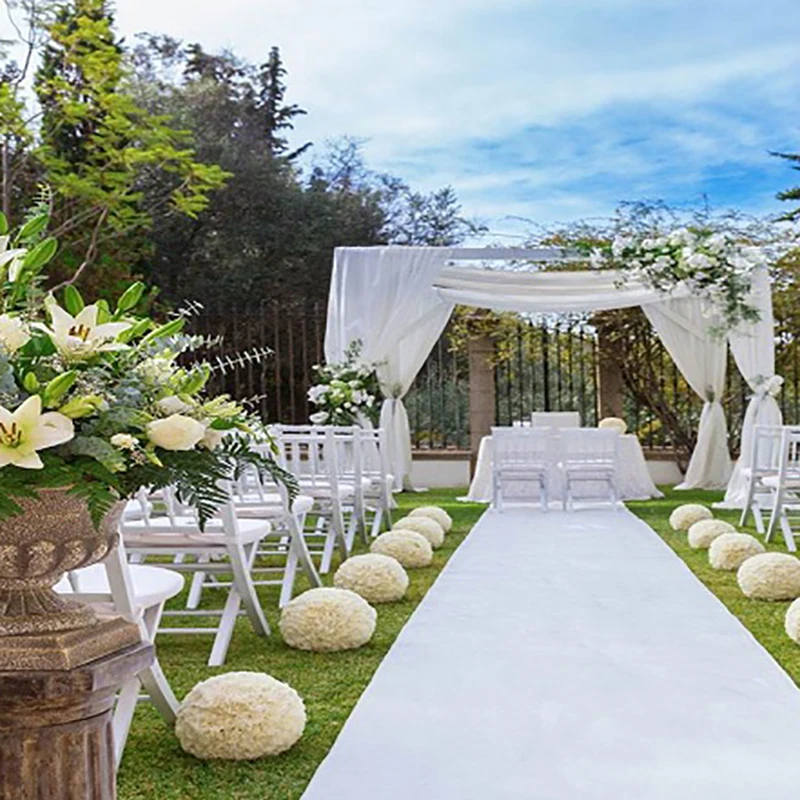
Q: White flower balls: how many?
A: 11